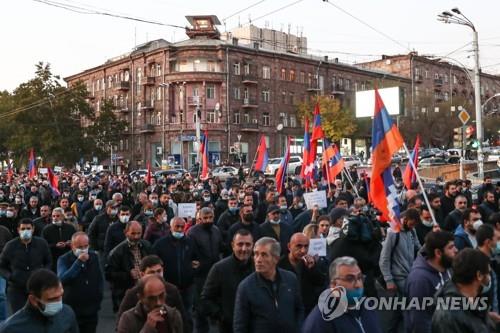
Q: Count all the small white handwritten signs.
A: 3